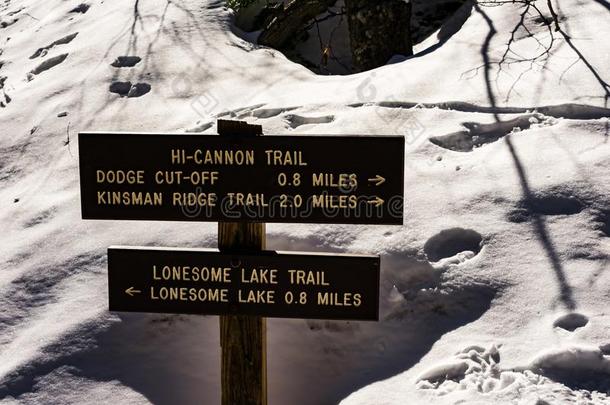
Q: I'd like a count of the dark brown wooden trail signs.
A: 2